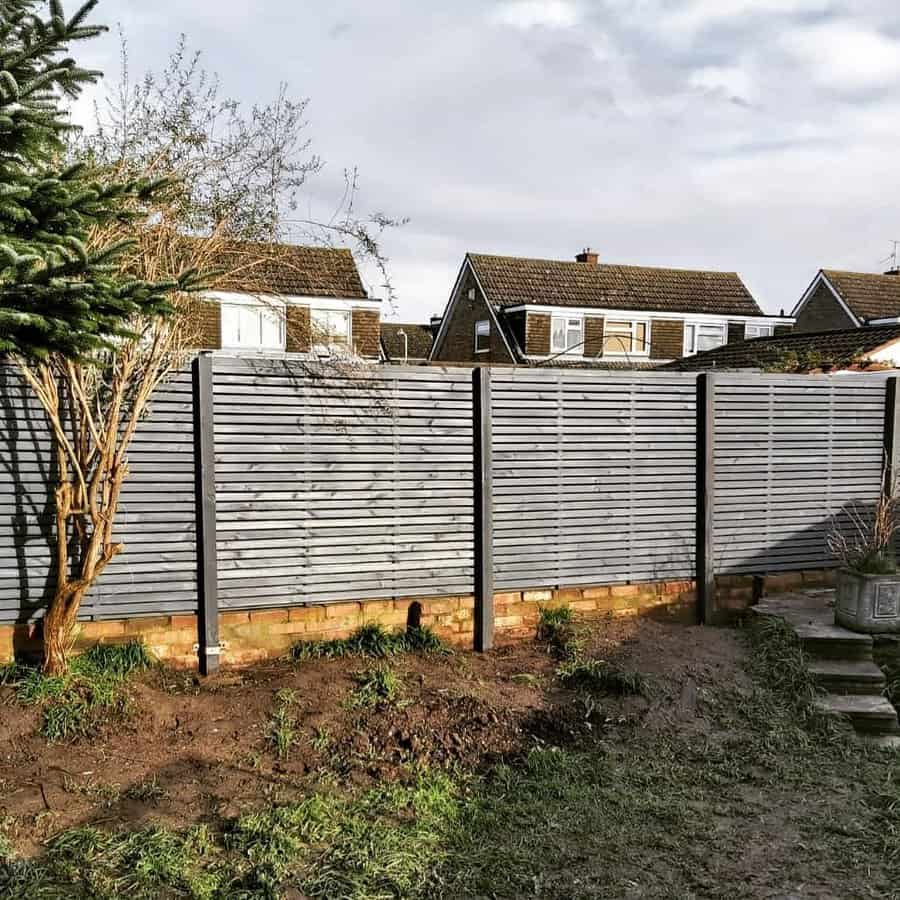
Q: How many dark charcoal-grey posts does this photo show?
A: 4